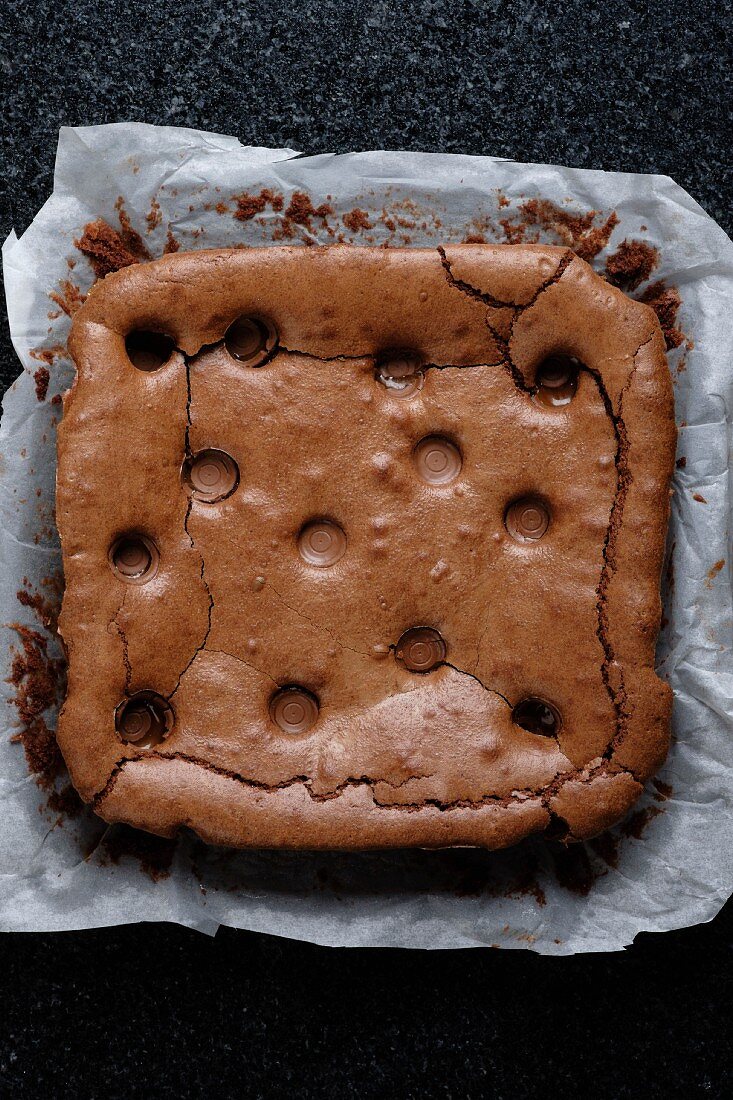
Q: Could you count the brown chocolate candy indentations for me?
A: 13